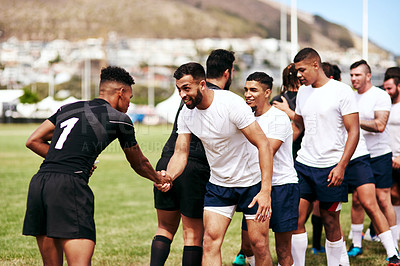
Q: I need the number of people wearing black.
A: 3